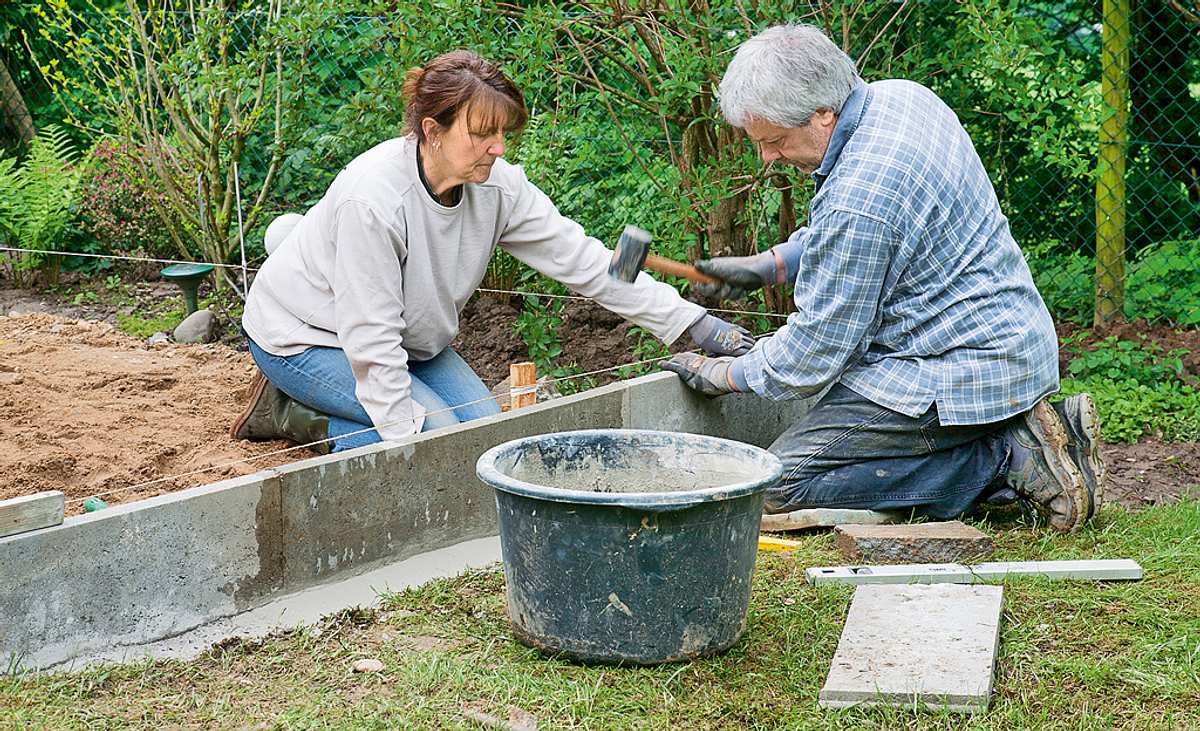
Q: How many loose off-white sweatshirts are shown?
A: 1